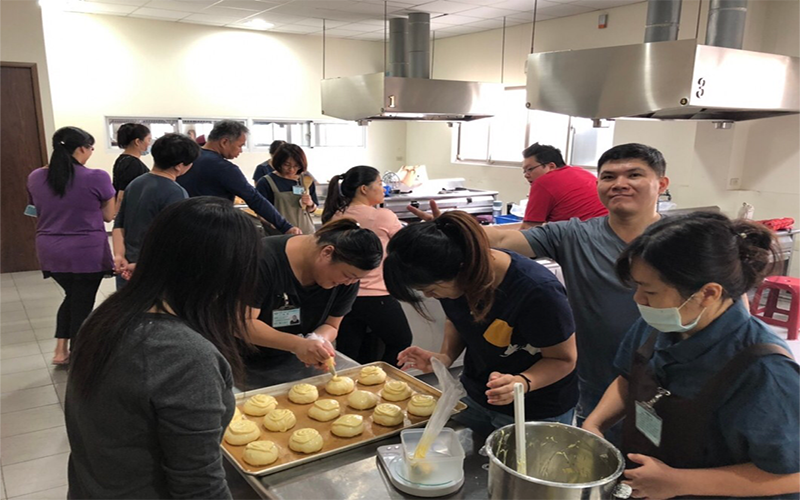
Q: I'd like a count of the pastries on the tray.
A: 15